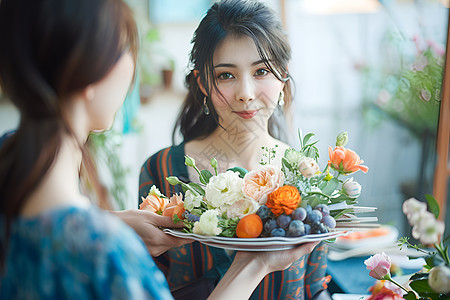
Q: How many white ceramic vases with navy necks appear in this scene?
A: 0